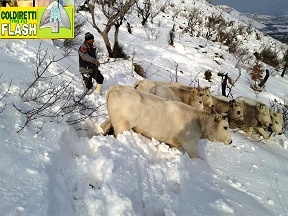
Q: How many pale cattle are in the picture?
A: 6